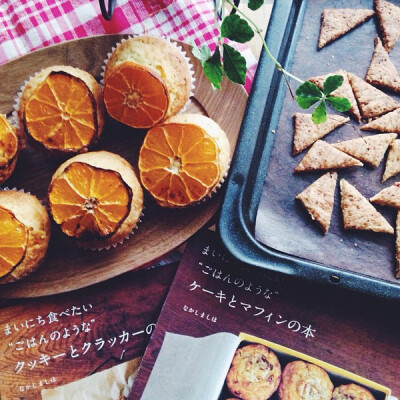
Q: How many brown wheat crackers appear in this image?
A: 14